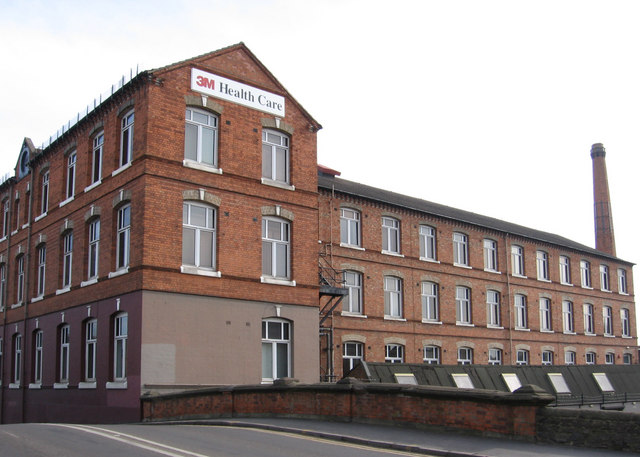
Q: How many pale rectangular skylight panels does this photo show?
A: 5